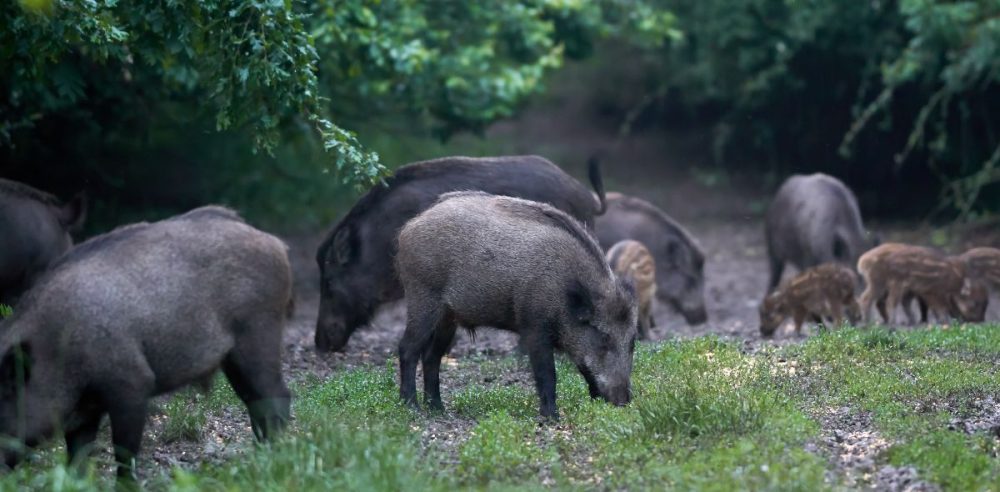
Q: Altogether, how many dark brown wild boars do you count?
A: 6